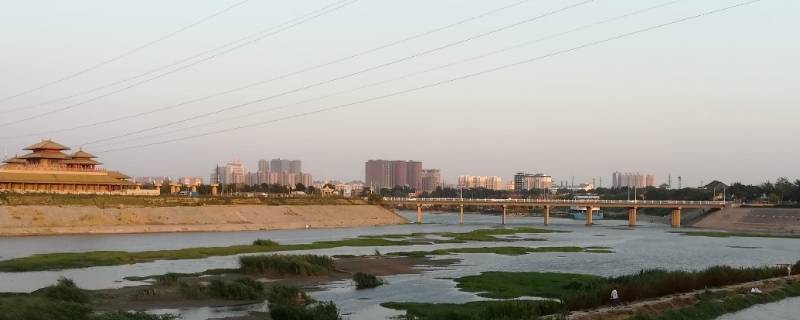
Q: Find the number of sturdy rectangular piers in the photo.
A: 7